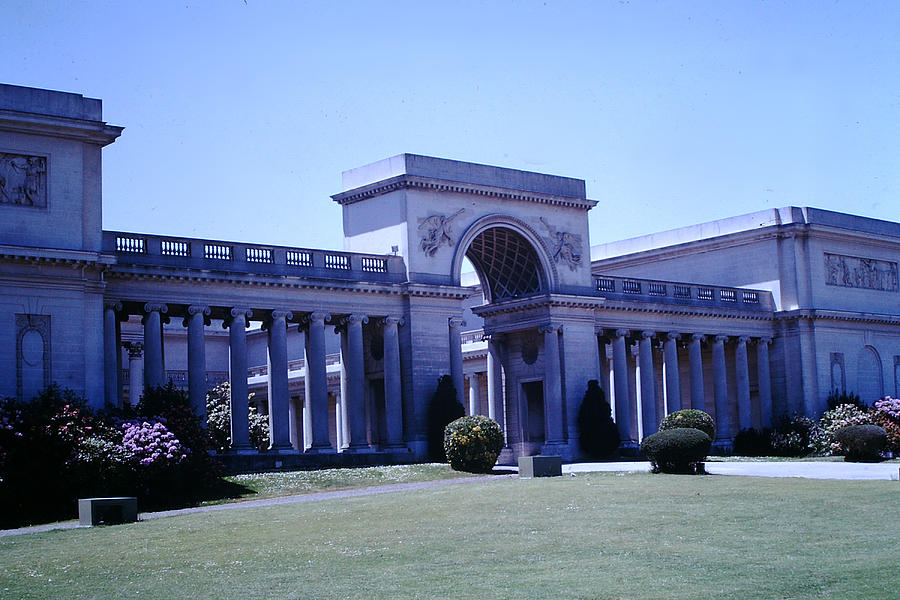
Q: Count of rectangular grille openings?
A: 14